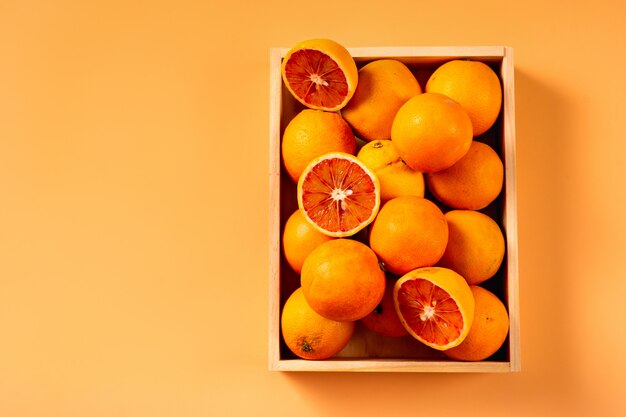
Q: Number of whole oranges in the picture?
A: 13